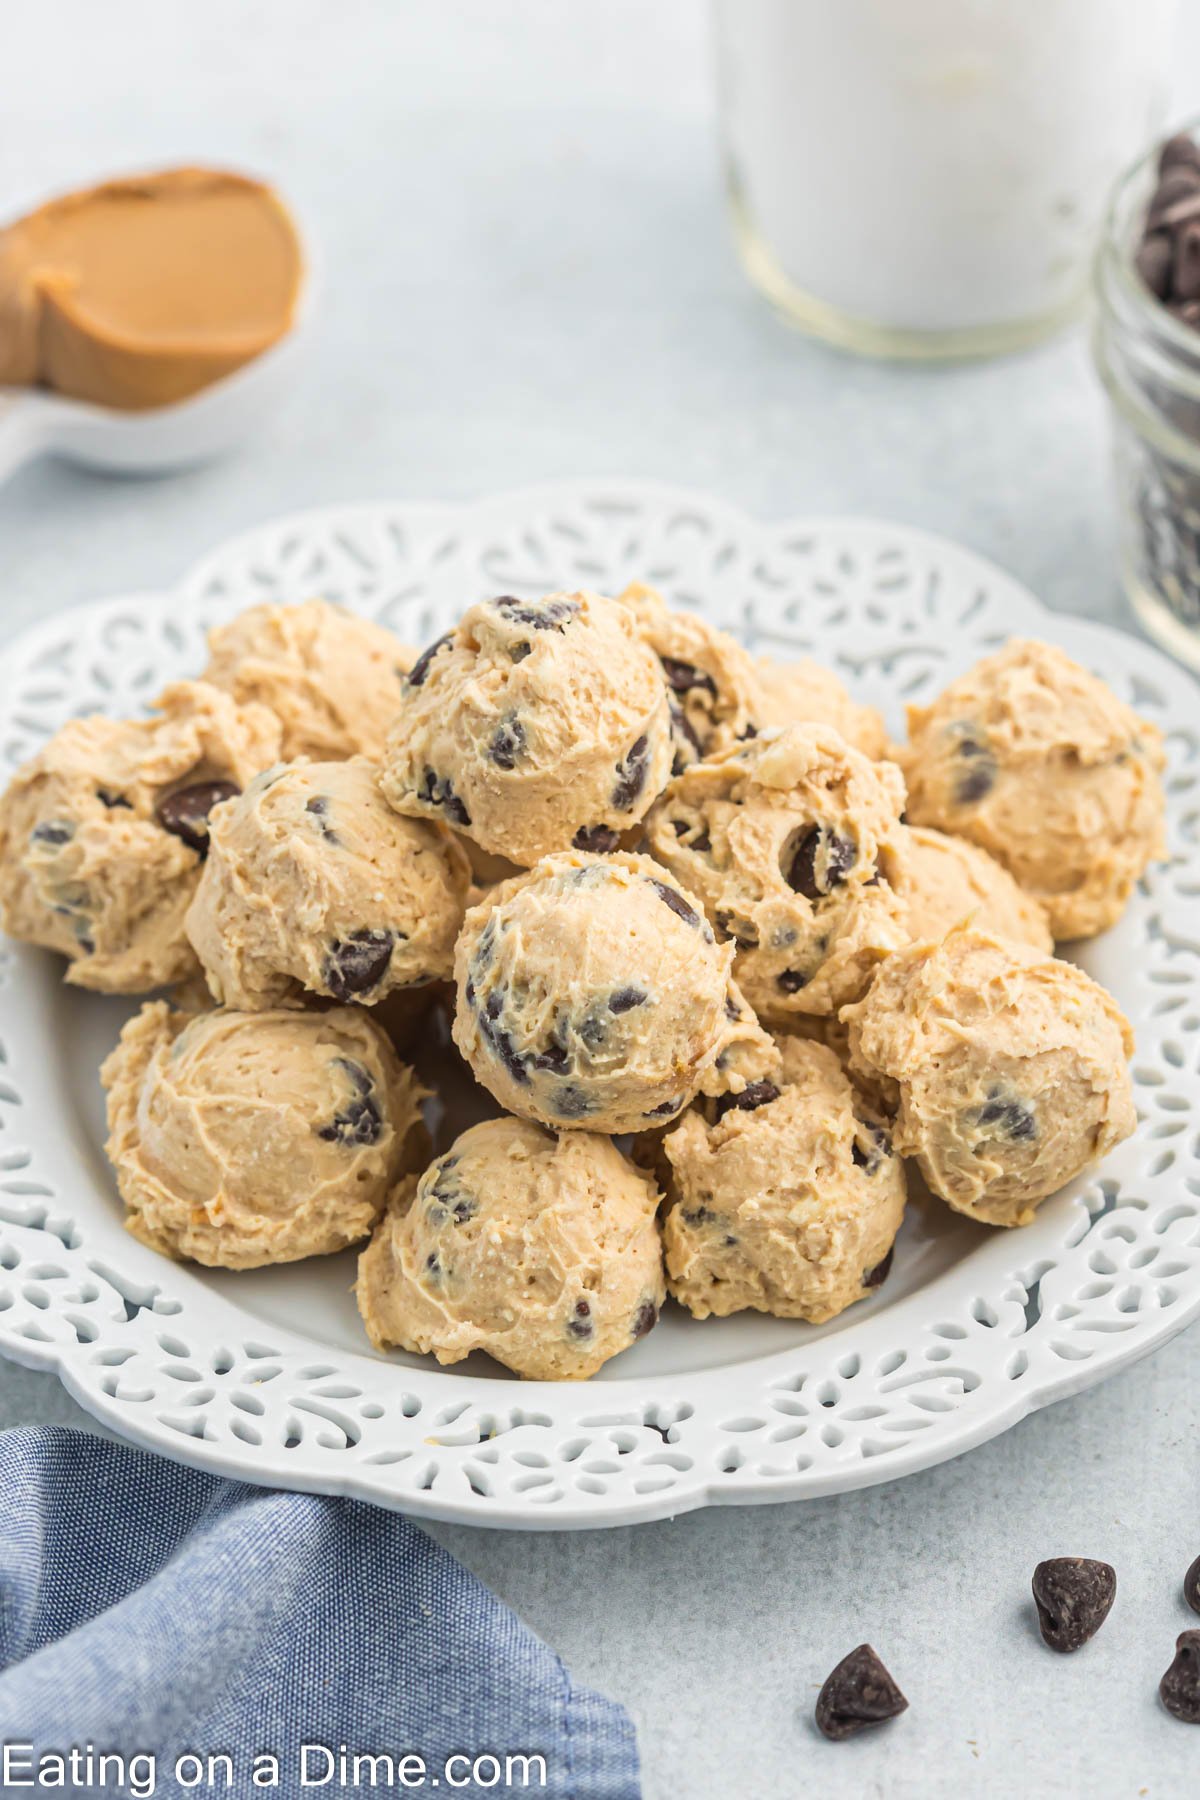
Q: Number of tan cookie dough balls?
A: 14